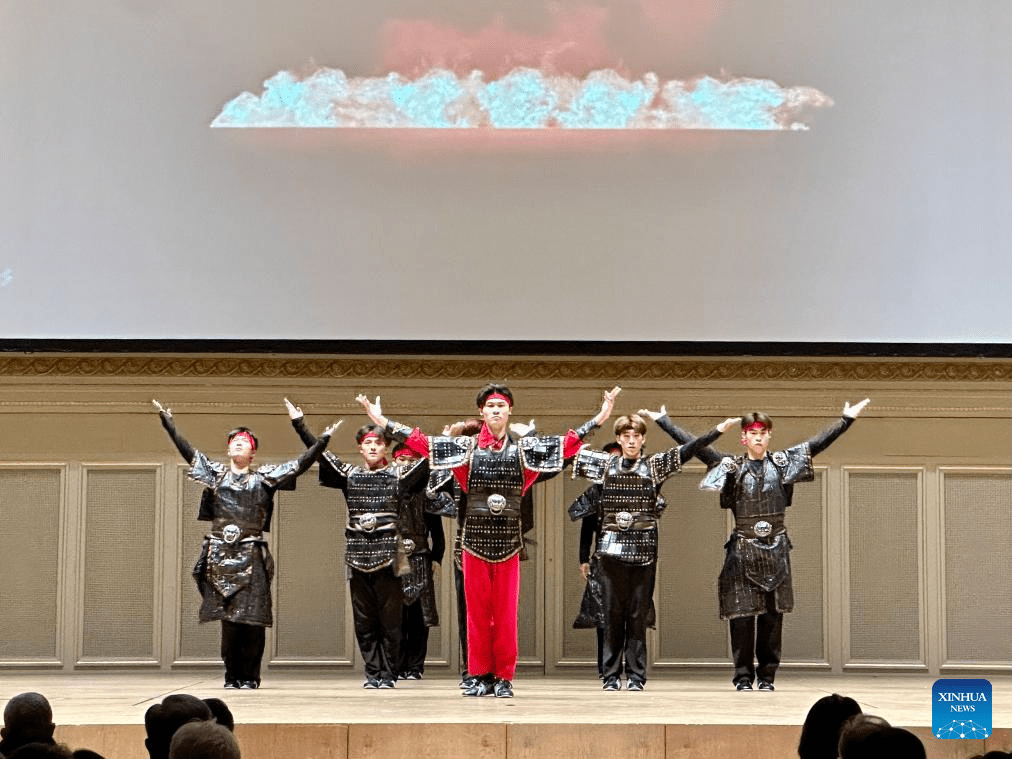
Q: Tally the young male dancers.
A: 8